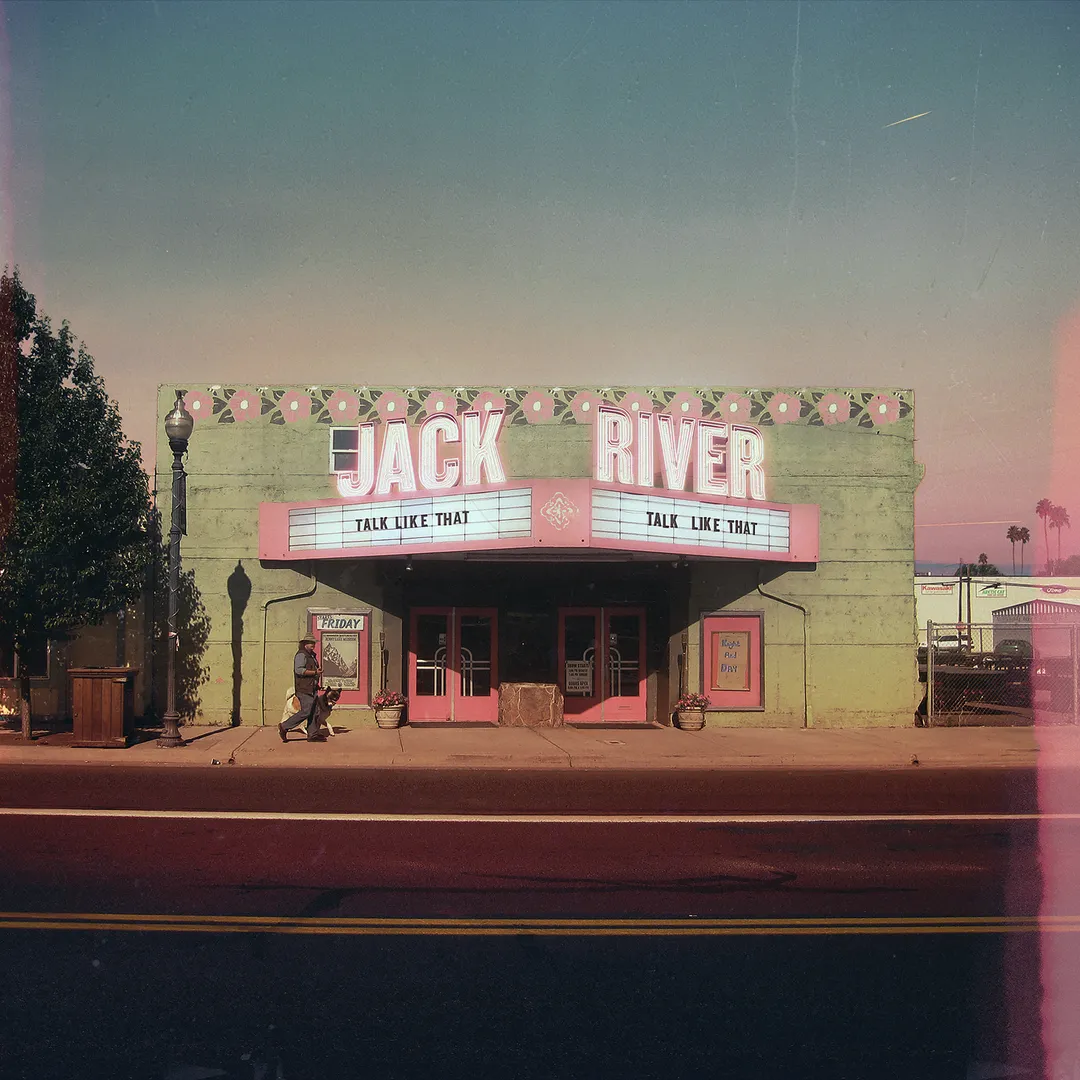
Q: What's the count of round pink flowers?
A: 15